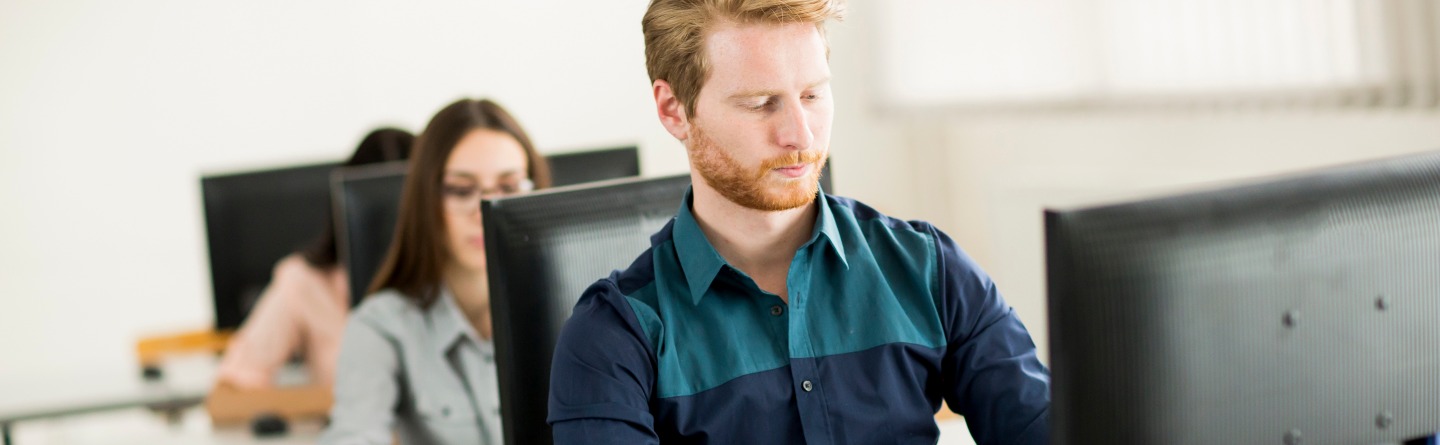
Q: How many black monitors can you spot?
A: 4